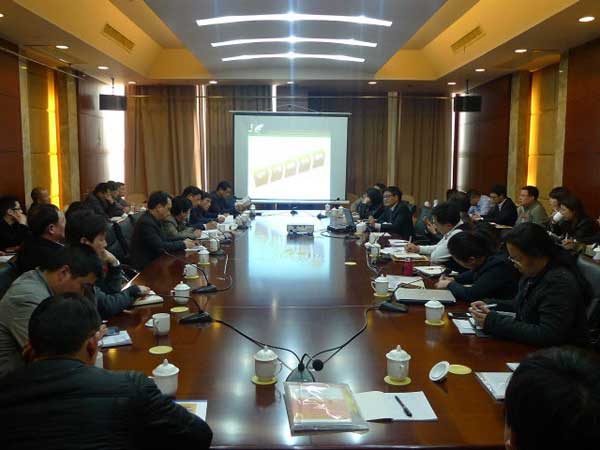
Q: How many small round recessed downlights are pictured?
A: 11